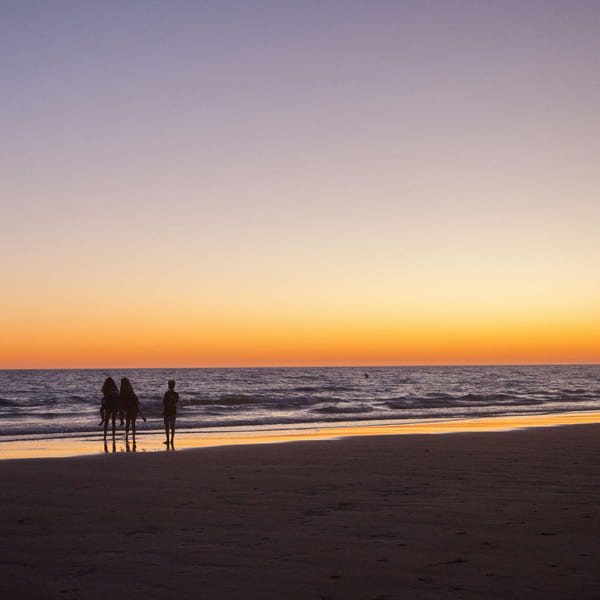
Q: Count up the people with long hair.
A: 2